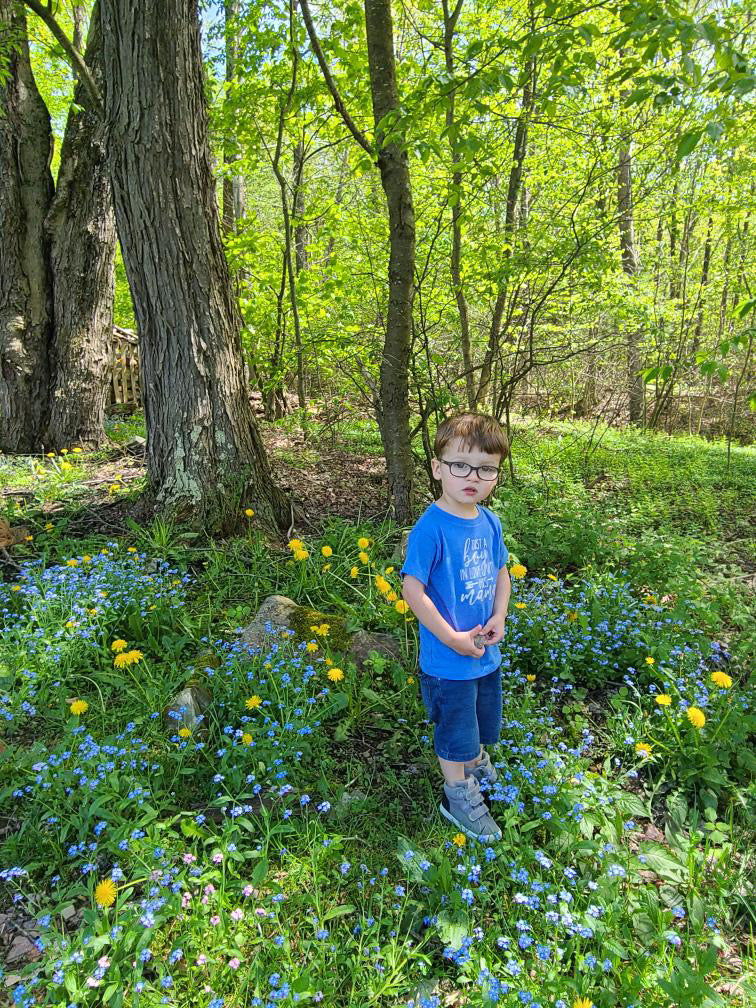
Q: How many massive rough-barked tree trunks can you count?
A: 3